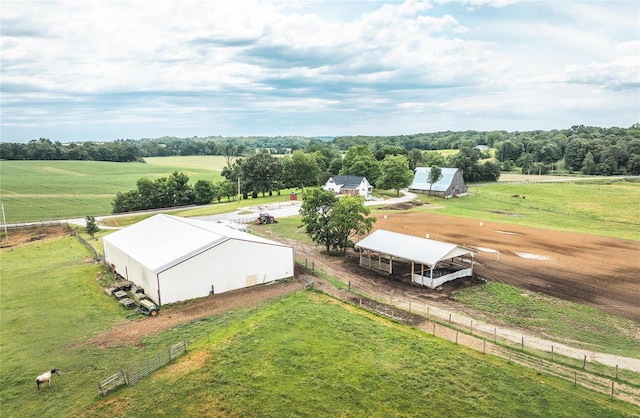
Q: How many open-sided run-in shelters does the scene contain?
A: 1